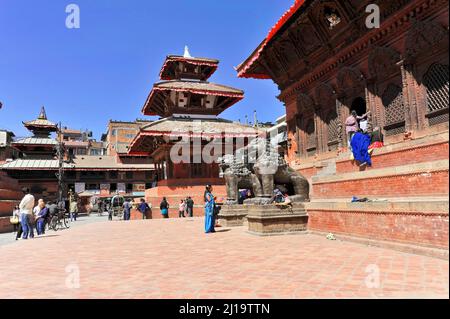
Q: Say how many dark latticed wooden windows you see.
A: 4